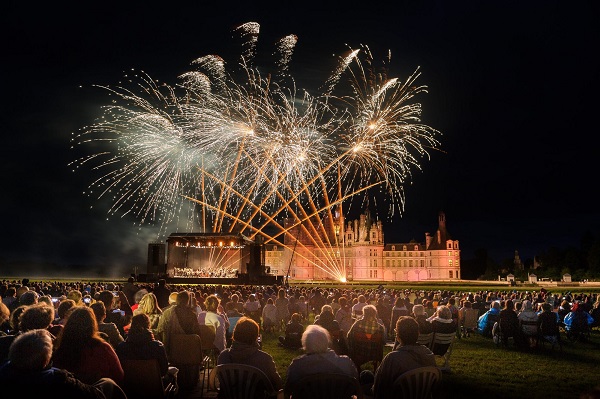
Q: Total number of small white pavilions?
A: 3